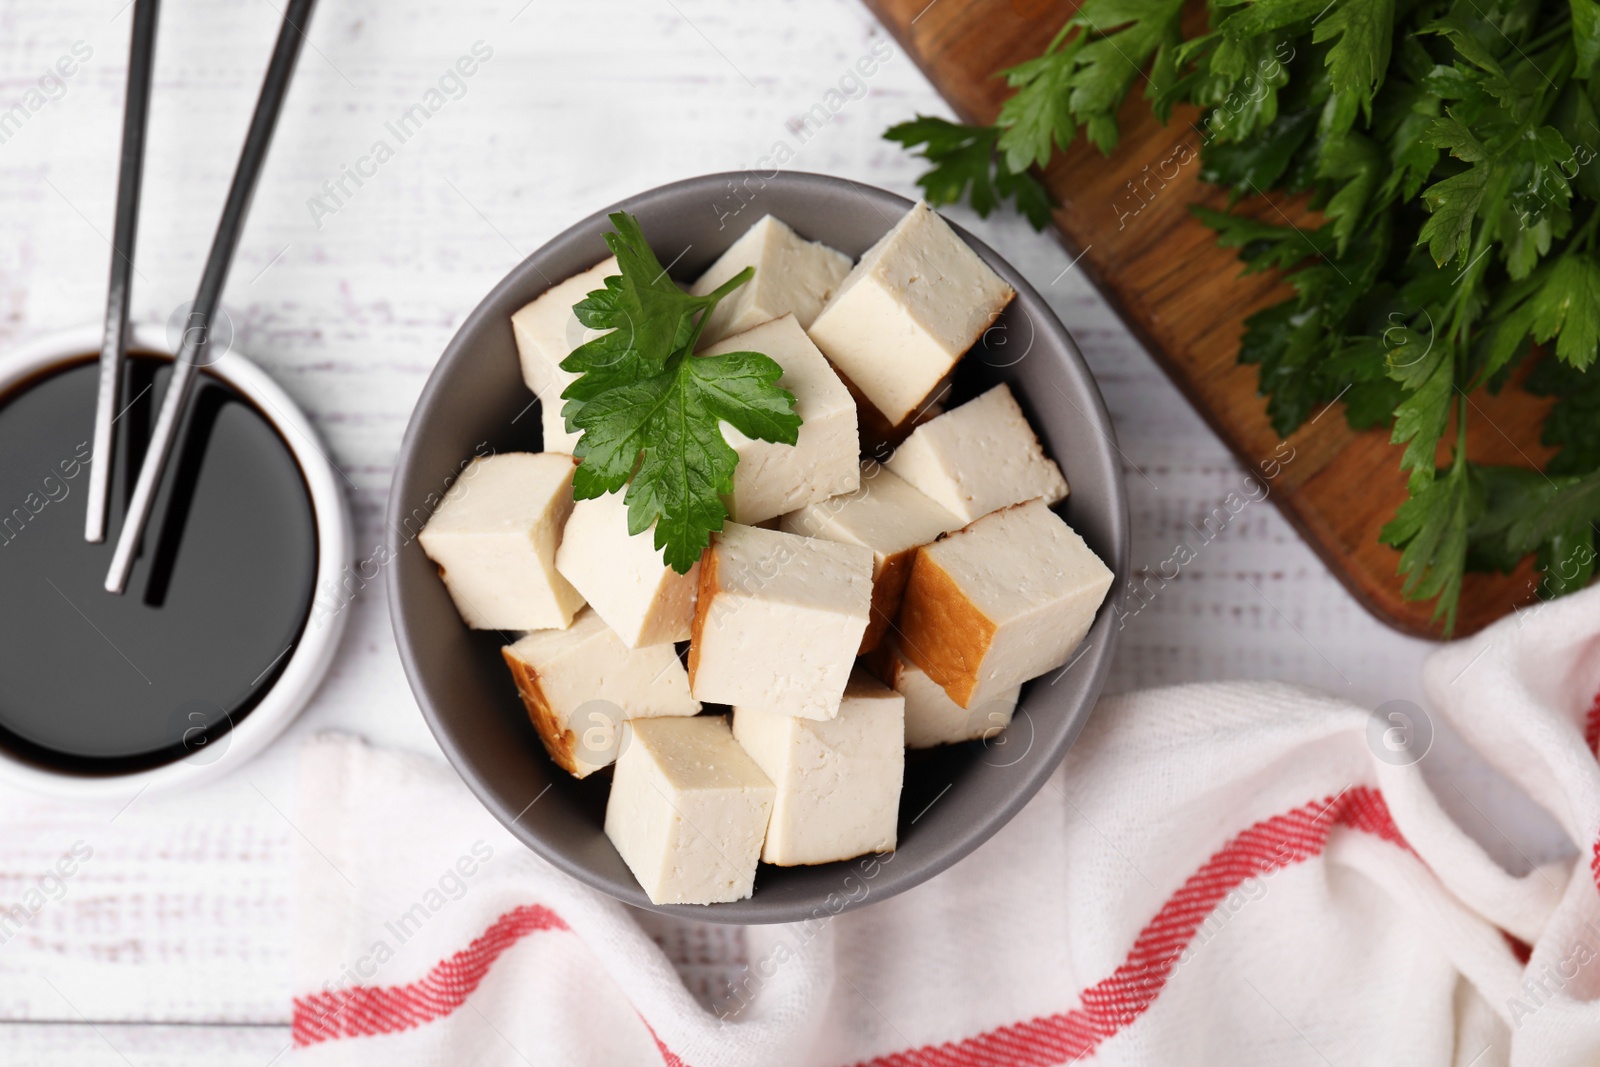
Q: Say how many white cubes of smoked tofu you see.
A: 14